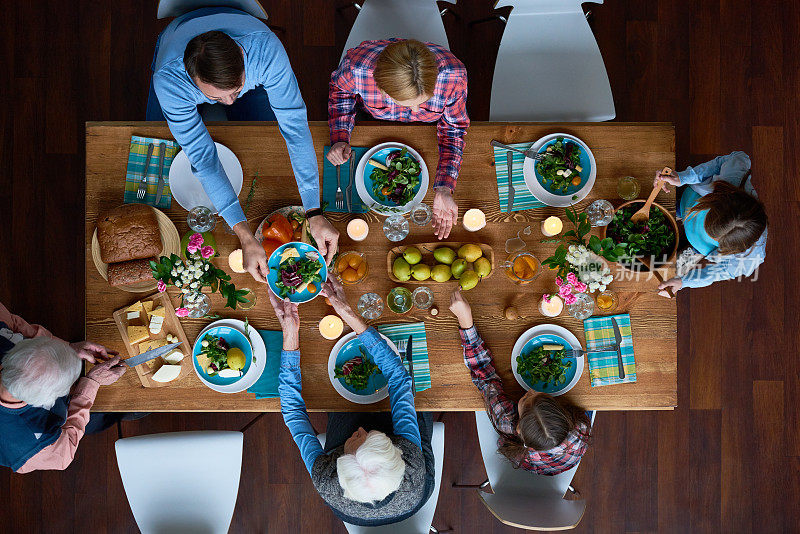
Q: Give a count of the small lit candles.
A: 6